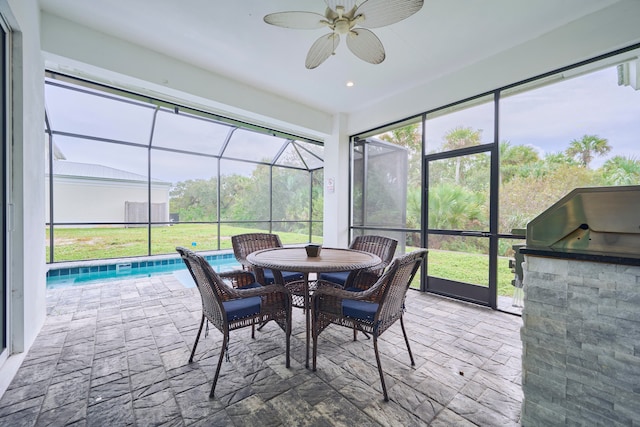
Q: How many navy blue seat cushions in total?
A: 4